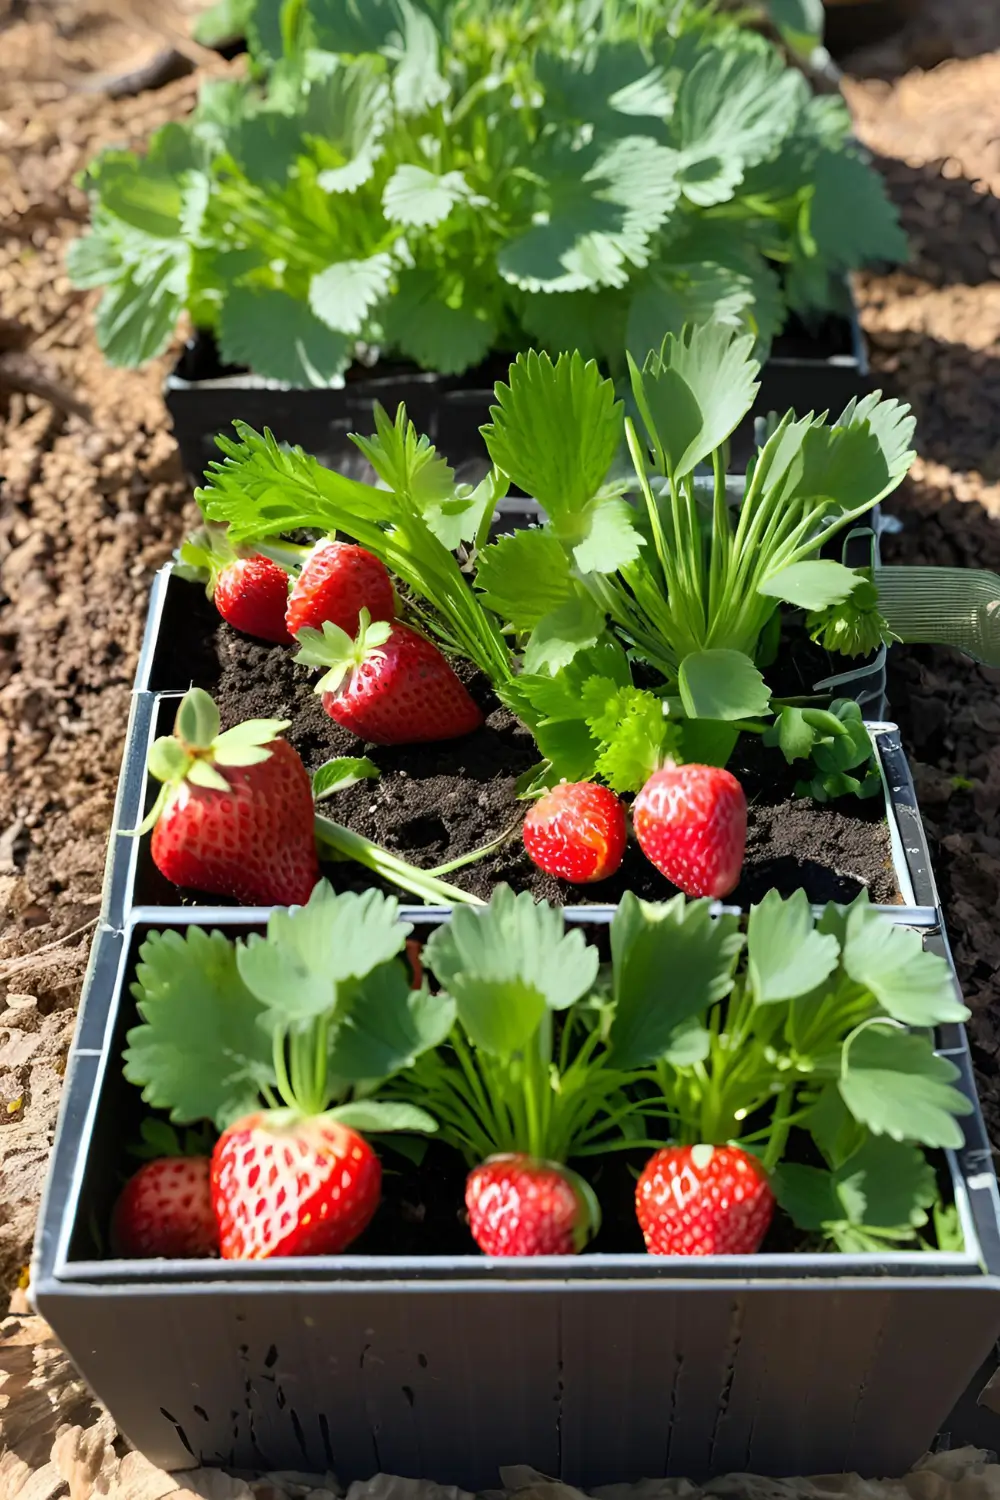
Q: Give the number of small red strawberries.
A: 10